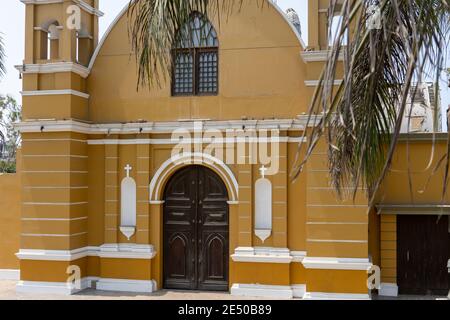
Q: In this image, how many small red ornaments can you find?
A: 0